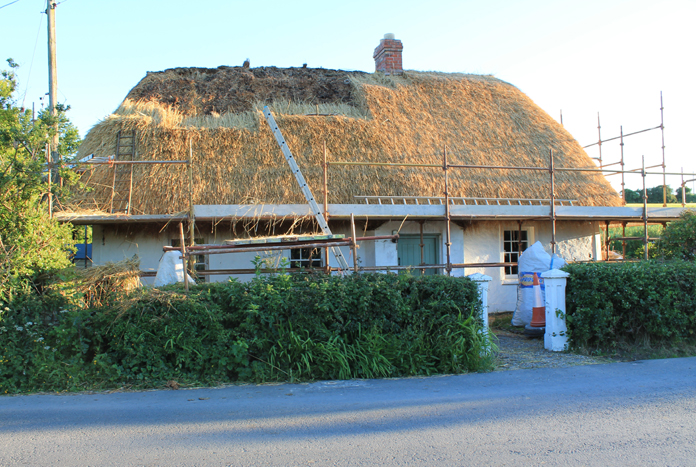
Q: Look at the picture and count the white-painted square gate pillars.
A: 2